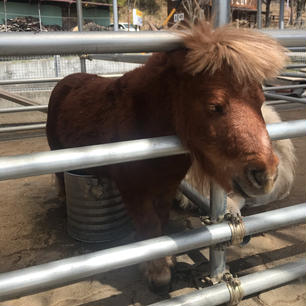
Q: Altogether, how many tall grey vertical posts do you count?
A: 5